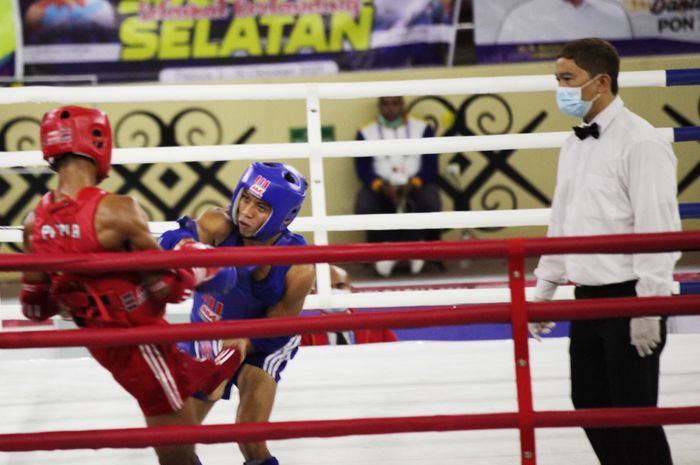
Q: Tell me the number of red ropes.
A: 3